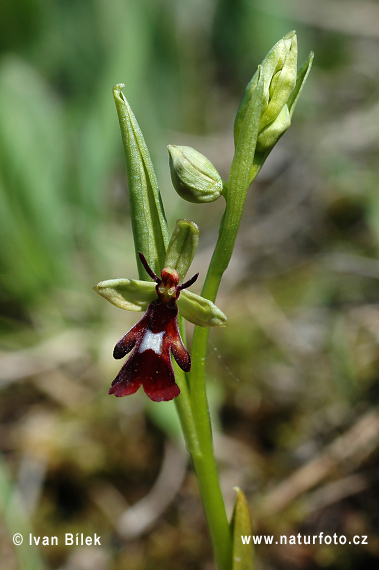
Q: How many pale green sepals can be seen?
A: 3